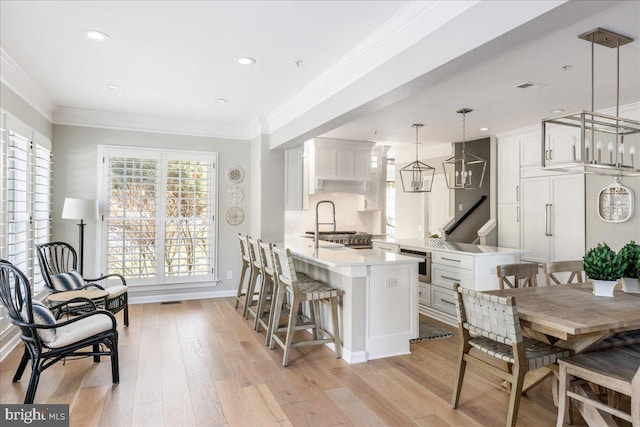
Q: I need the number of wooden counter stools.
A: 4